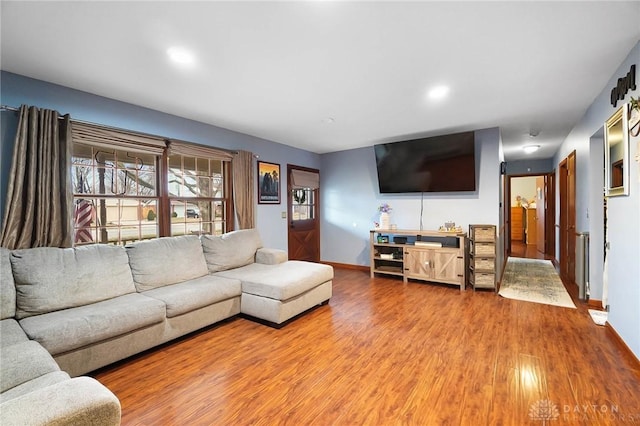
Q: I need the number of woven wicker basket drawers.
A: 4